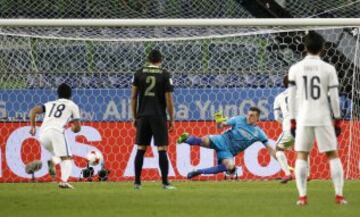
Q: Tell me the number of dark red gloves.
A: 2